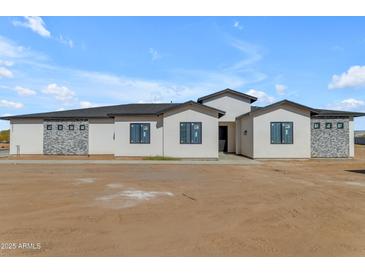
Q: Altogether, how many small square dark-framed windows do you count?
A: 7